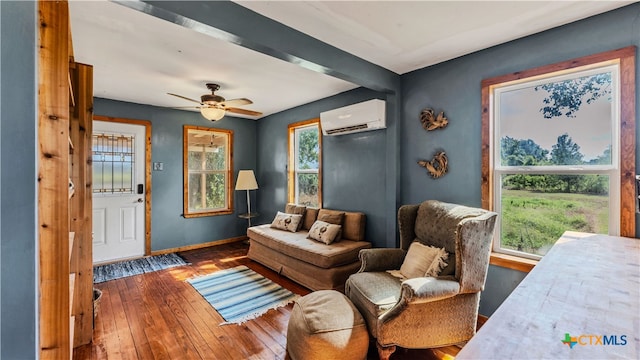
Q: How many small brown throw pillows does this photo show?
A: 2